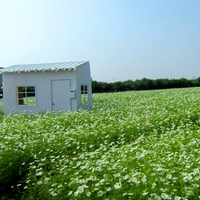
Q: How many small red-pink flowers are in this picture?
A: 2